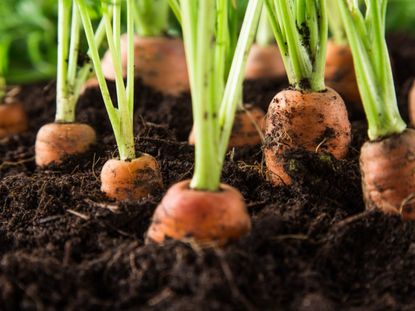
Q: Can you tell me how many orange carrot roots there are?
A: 11